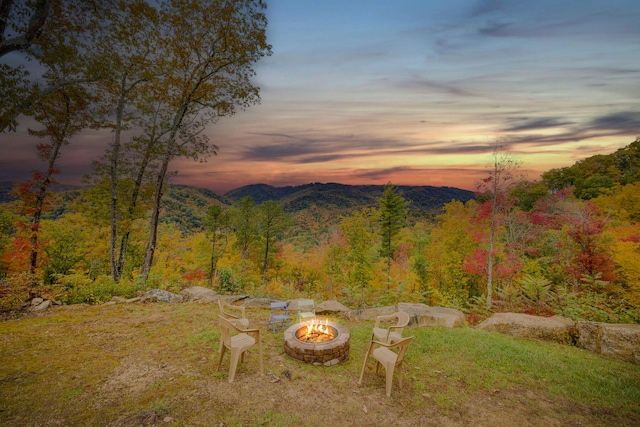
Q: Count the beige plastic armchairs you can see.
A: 4